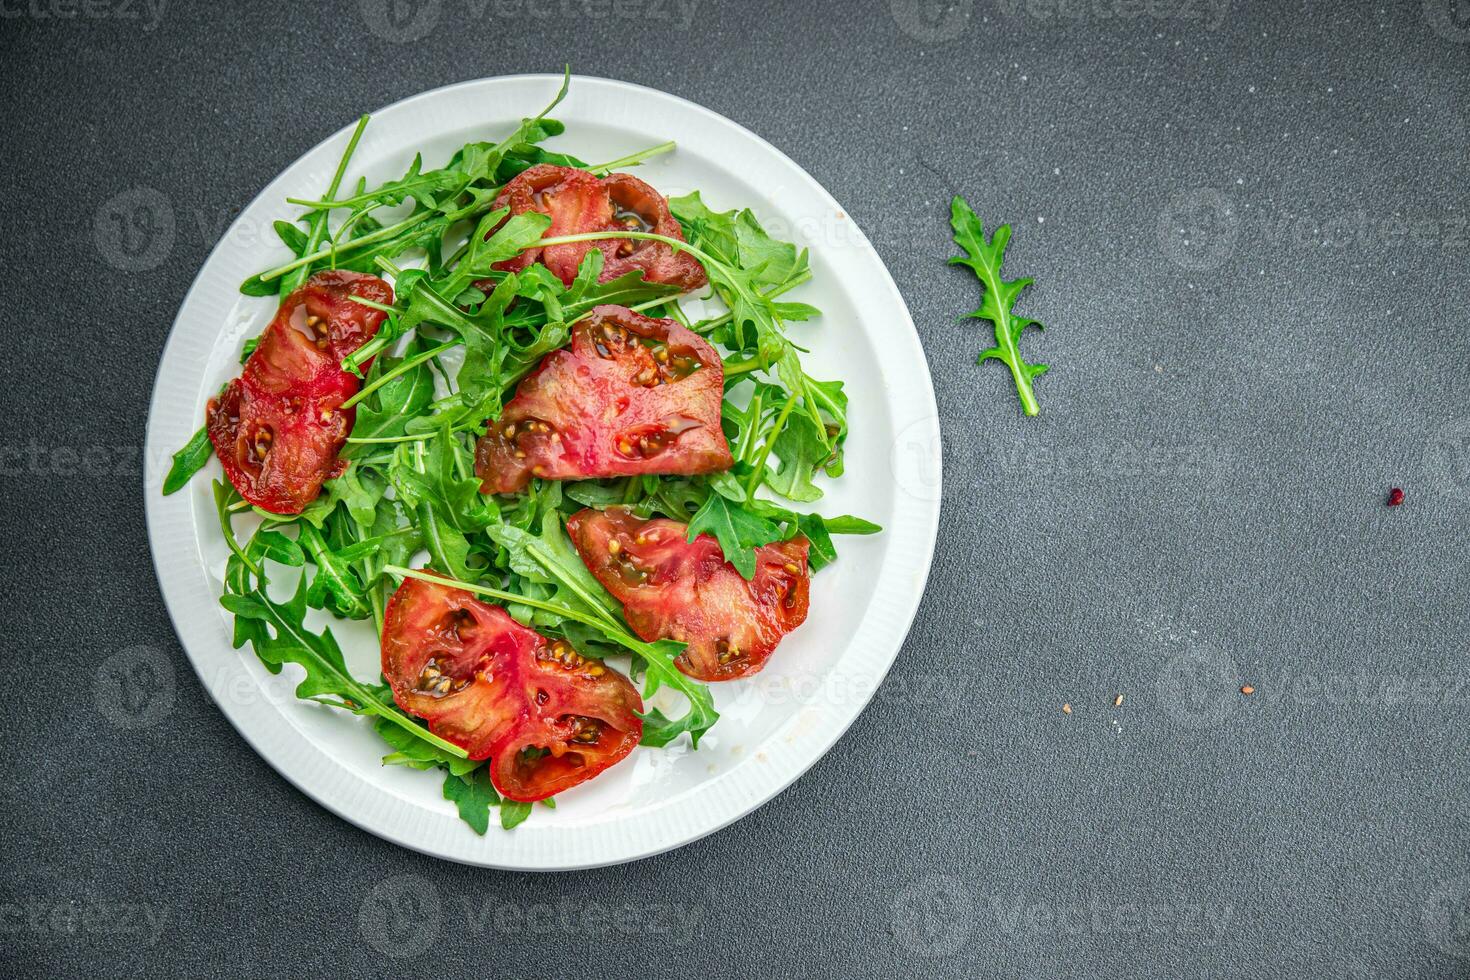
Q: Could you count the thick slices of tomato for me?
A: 5